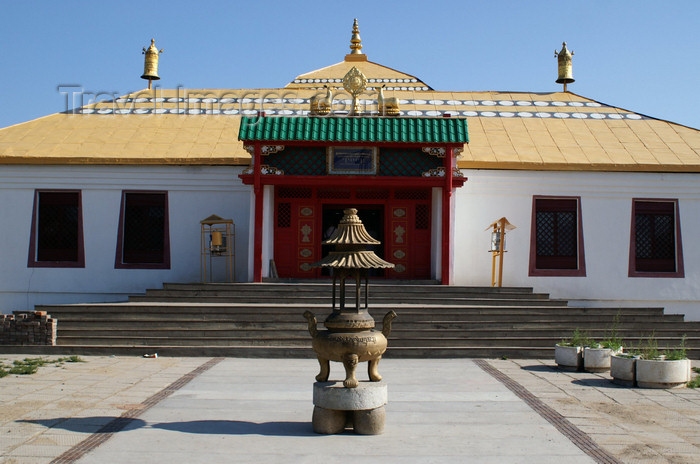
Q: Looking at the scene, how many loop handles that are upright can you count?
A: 2